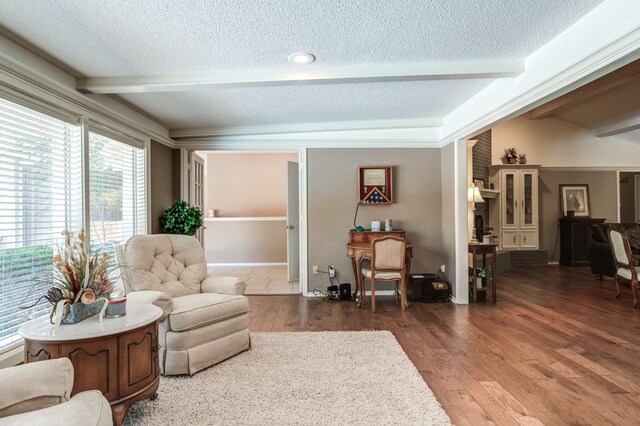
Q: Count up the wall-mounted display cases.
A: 1